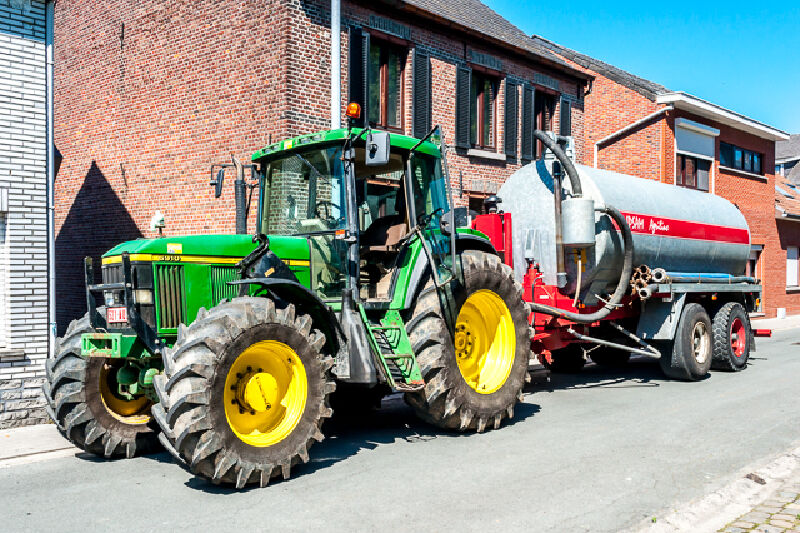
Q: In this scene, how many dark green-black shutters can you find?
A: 6